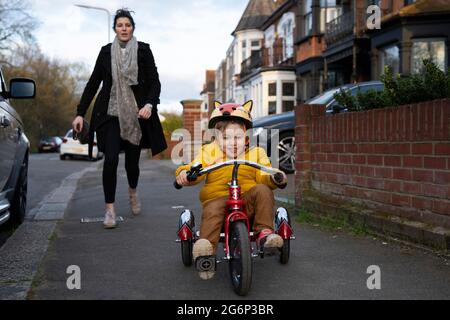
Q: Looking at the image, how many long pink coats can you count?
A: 0